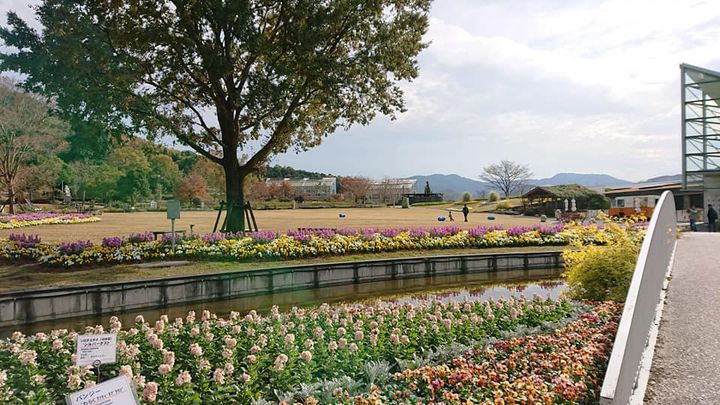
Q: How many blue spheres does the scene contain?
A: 3